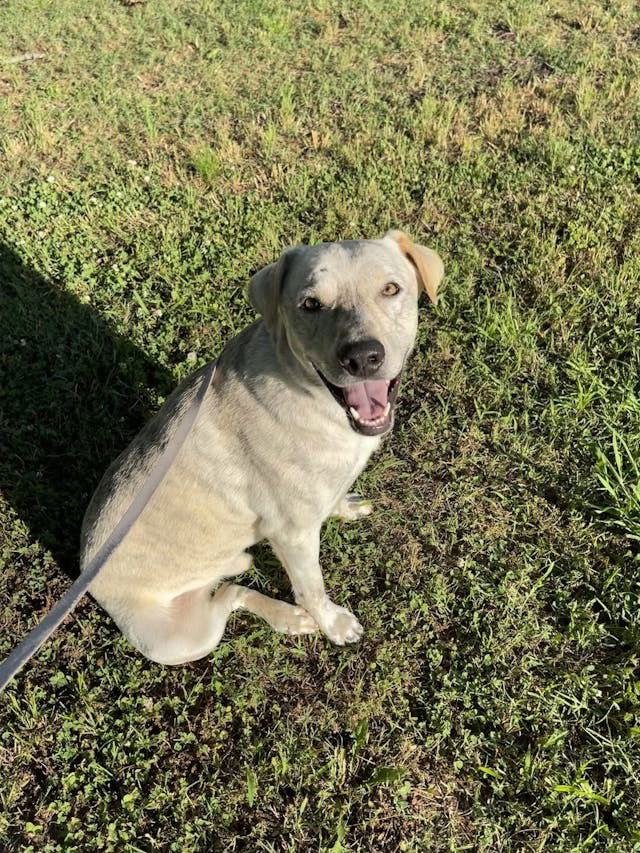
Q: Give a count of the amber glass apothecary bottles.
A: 0